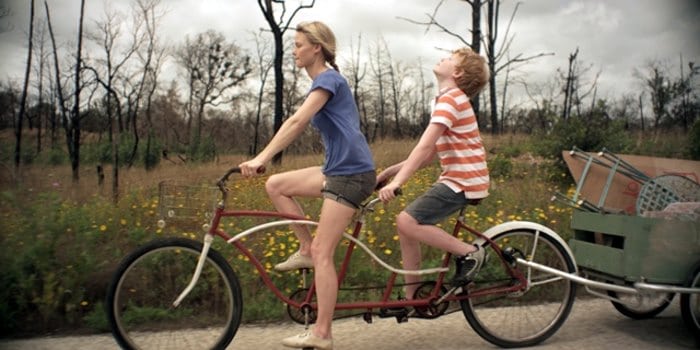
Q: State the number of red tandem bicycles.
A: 1